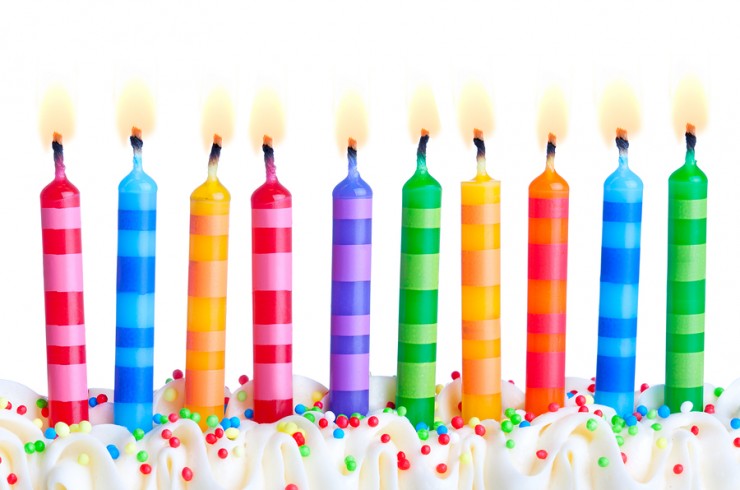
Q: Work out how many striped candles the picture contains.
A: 10